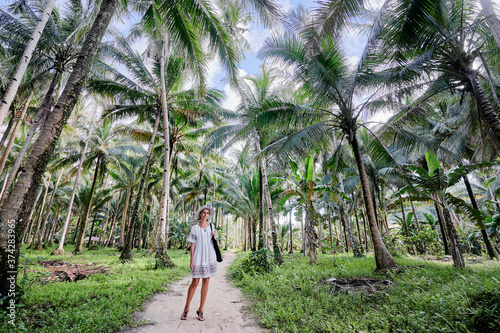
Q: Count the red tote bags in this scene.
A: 0